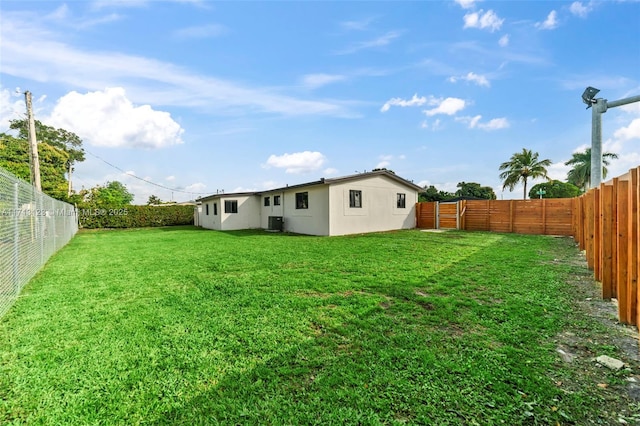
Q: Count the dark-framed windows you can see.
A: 8